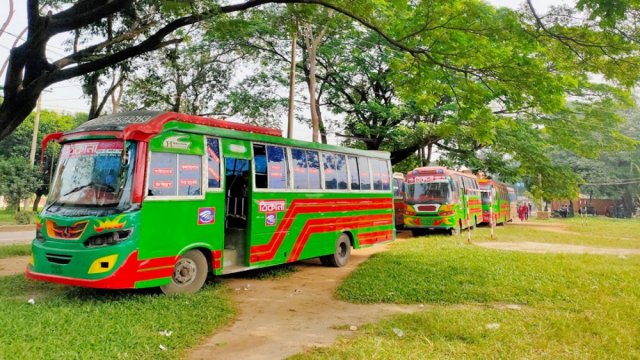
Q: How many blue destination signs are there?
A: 0